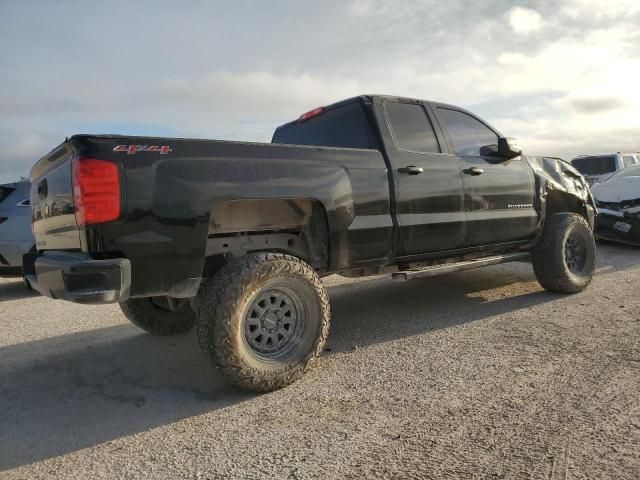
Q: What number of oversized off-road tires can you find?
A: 3